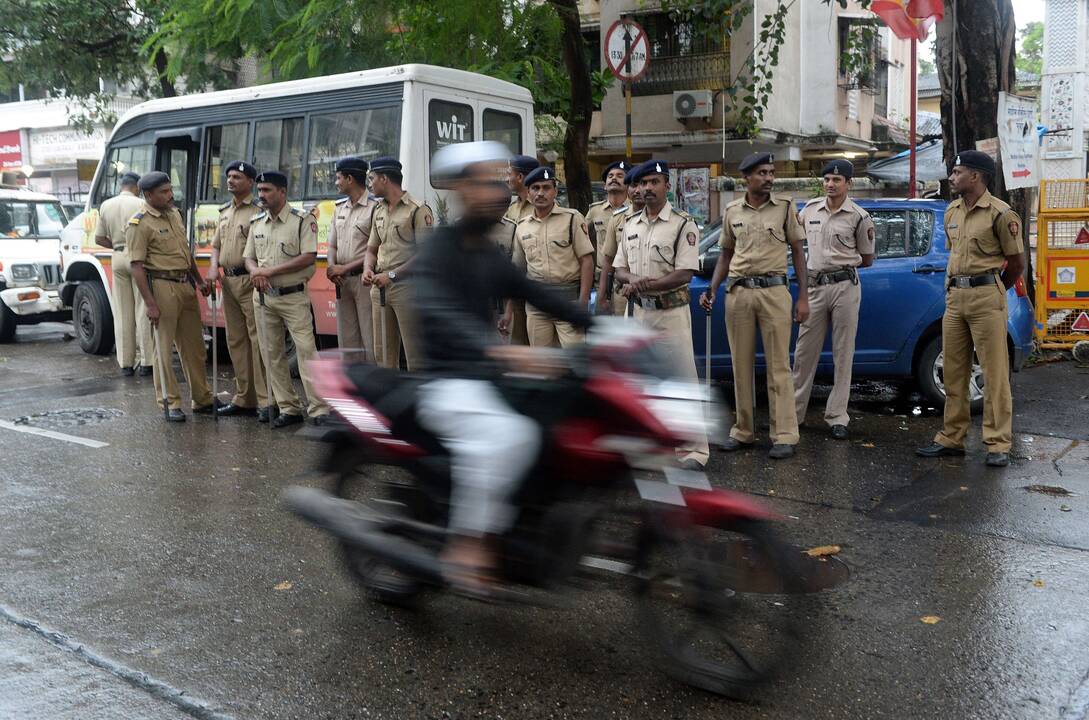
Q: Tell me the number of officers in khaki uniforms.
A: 14